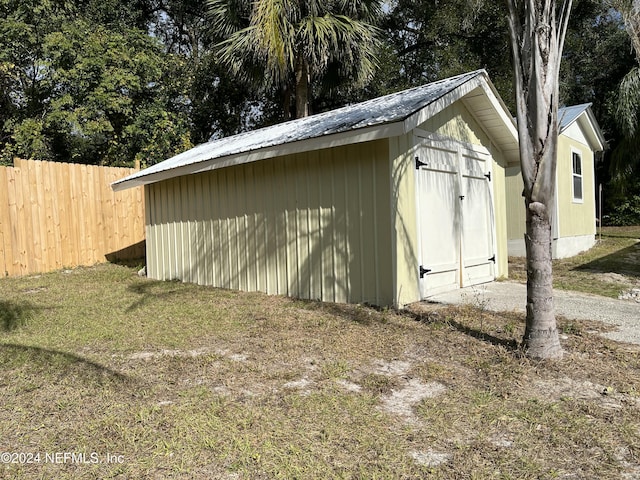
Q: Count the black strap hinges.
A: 4